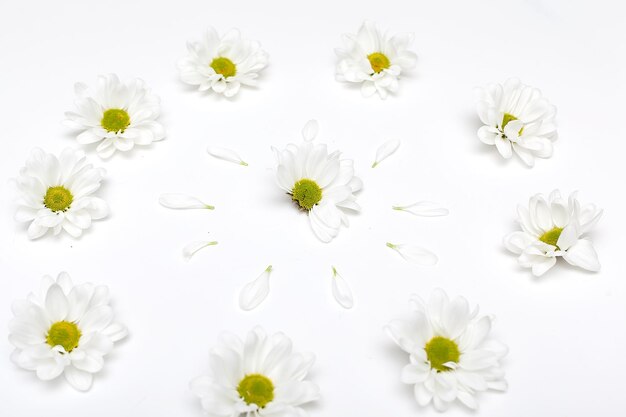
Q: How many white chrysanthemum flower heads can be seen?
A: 10